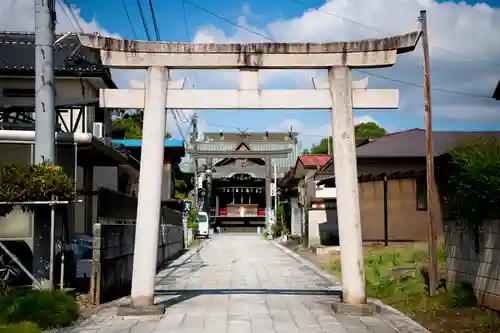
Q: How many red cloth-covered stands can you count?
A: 2